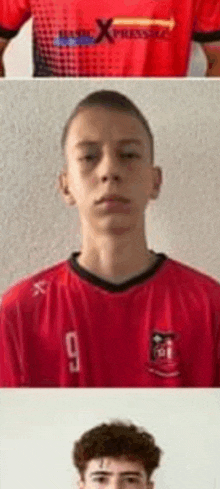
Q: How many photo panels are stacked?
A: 3